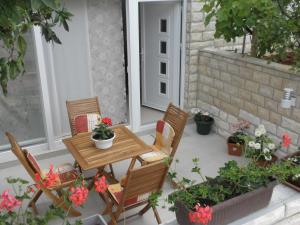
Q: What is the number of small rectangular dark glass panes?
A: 4